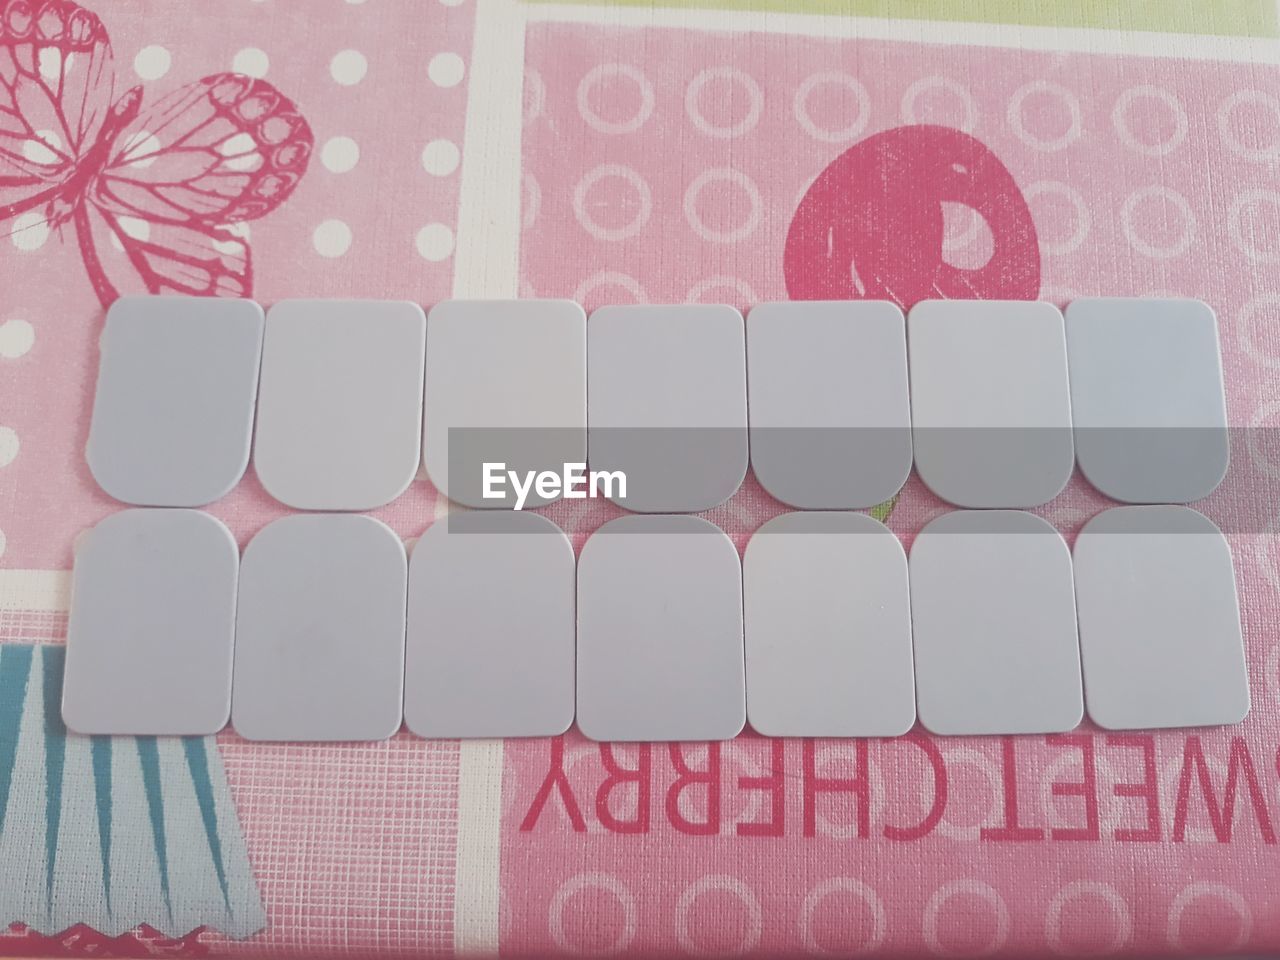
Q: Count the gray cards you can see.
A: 14